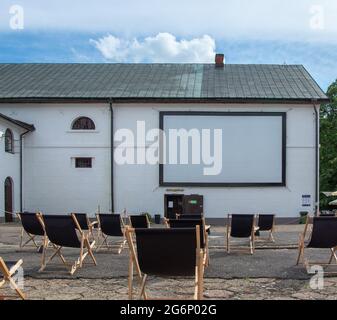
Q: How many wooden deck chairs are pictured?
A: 12